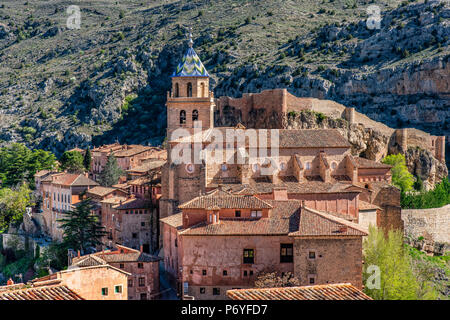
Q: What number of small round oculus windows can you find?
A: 6